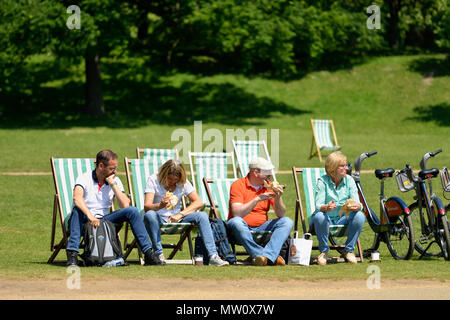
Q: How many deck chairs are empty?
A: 4